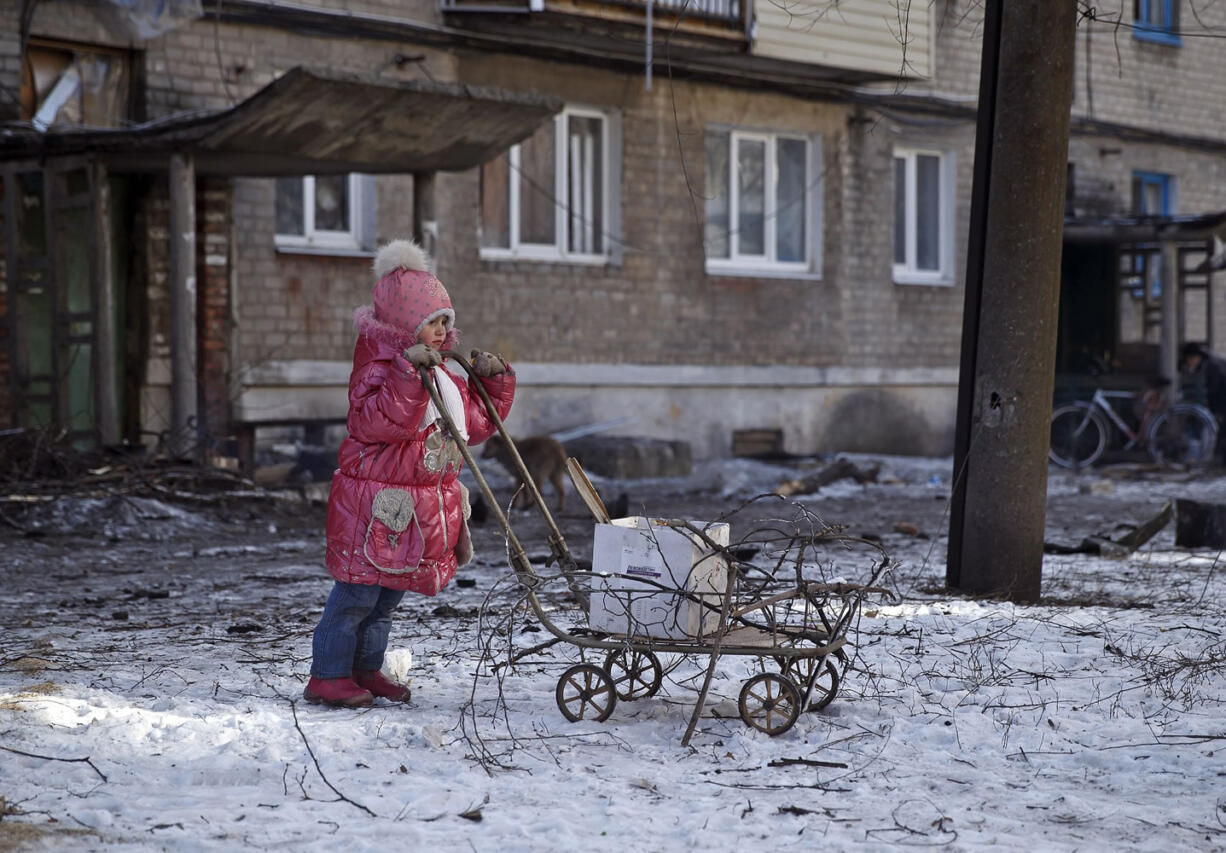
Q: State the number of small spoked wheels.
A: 4